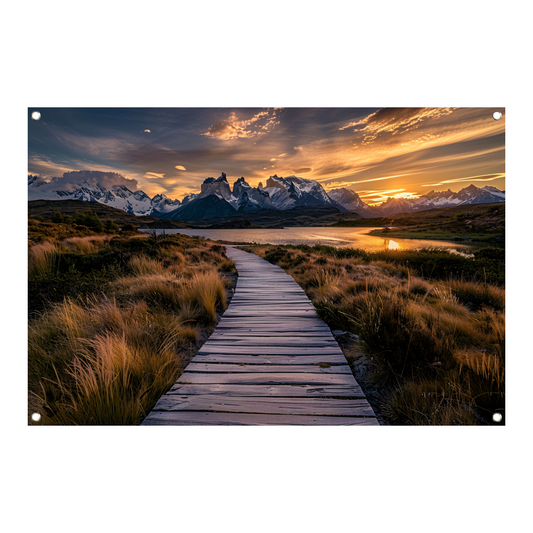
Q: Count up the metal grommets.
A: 4